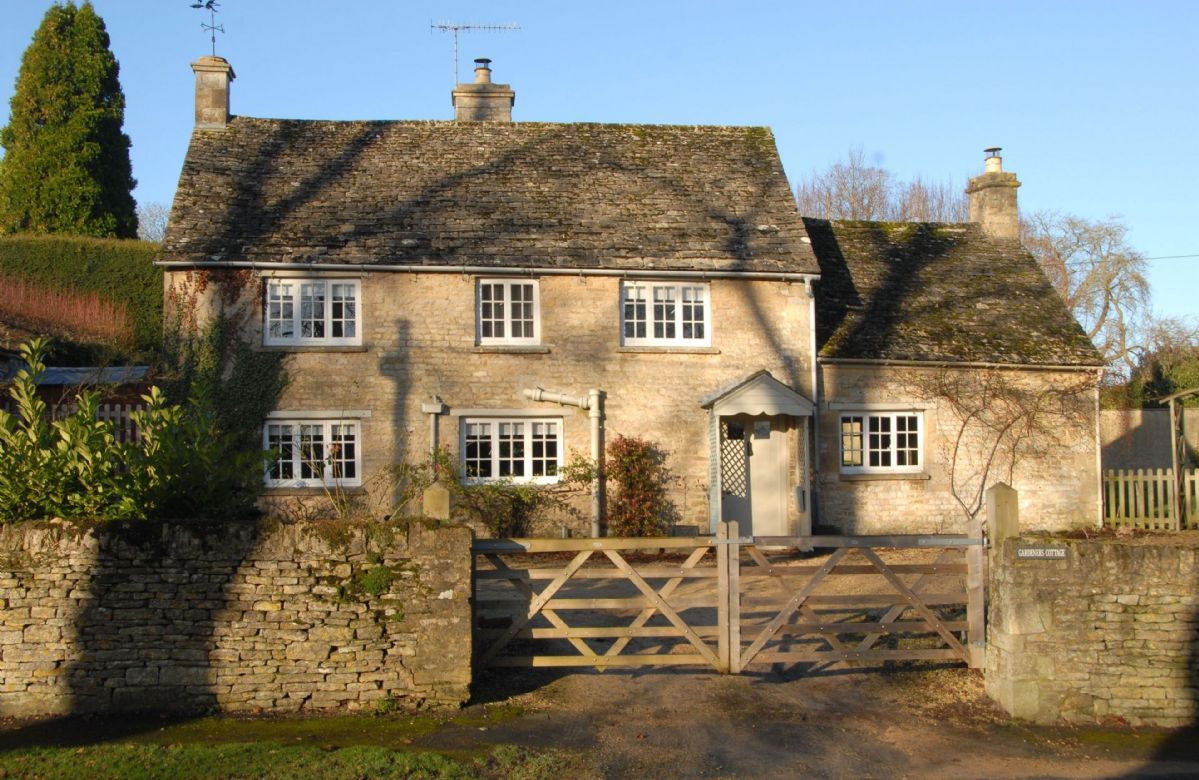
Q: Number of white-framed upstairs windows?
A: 3